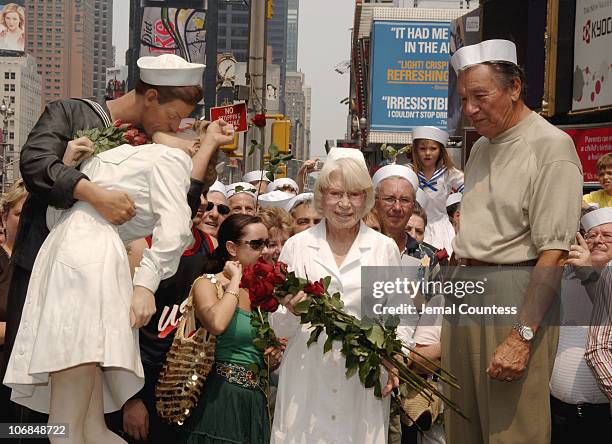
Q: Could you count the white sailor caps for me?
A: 12